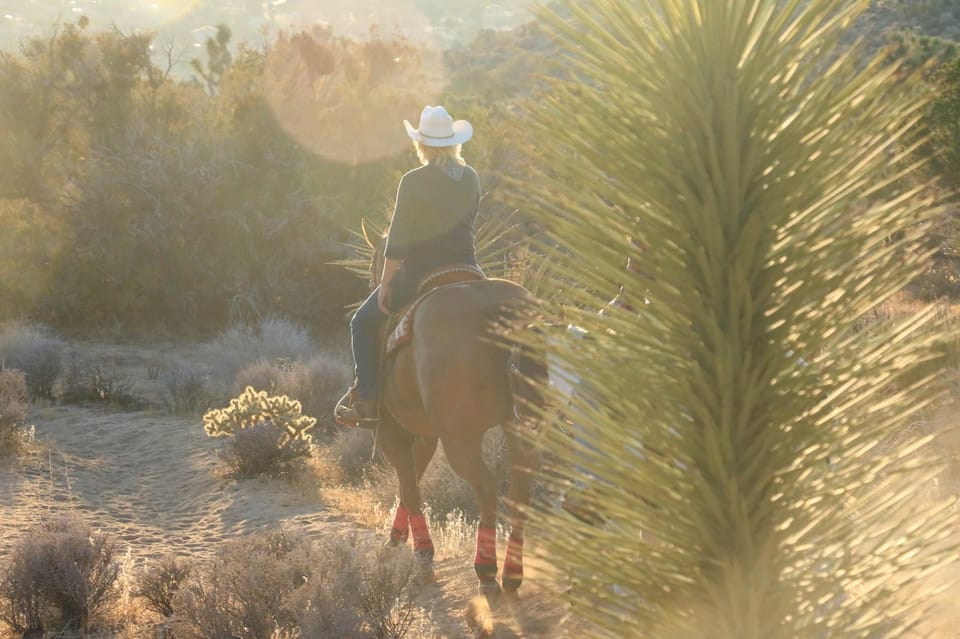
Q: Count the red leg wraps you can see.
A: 4